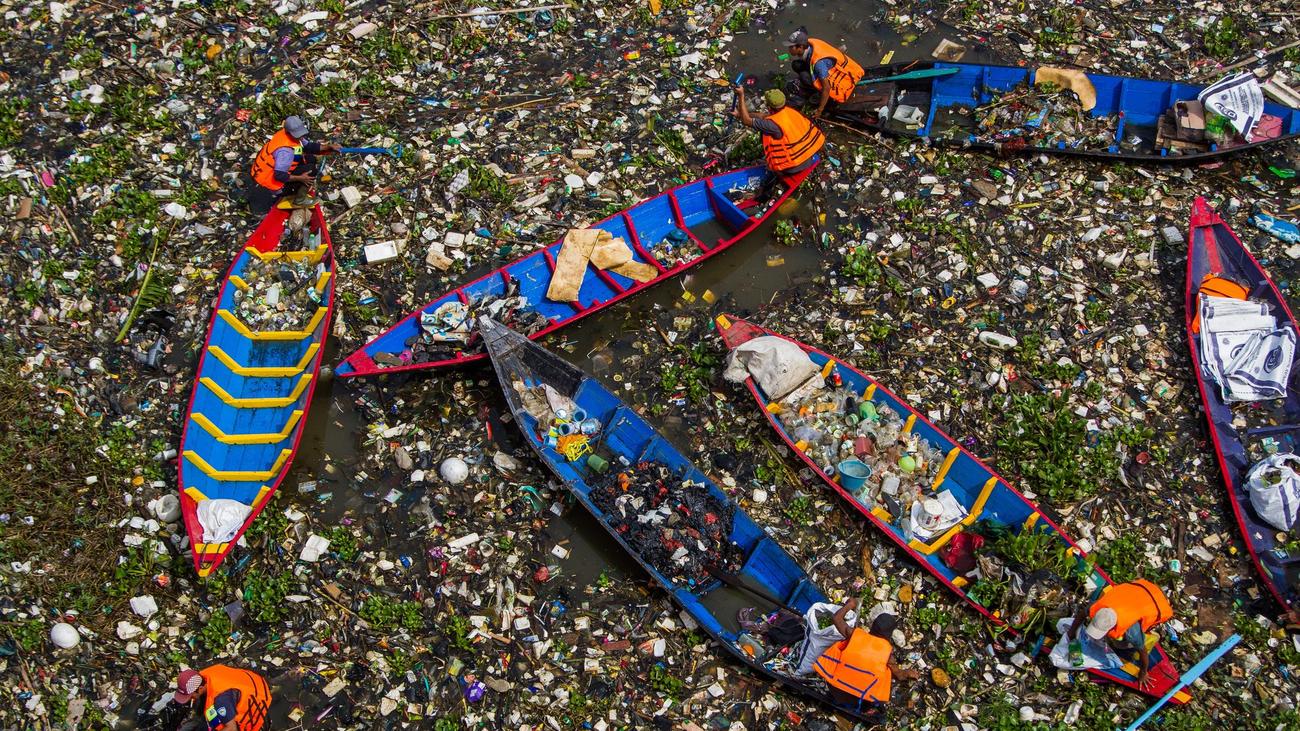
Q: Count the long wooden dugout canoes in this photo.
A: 6